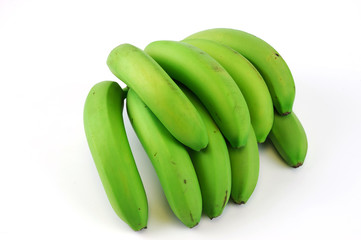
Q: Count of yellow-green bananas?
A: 9